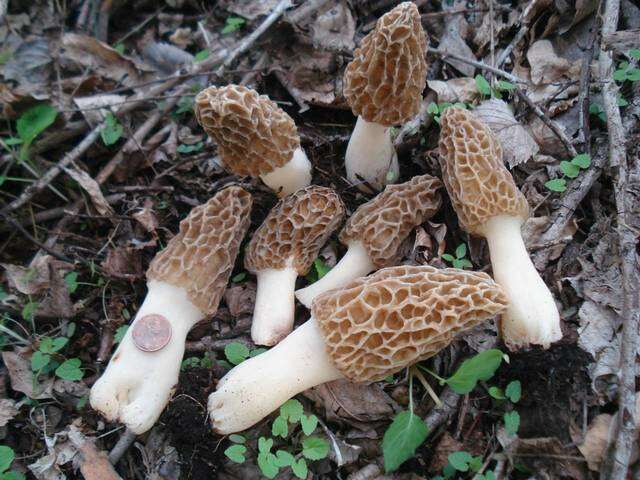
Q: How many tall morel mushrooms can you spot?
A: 7